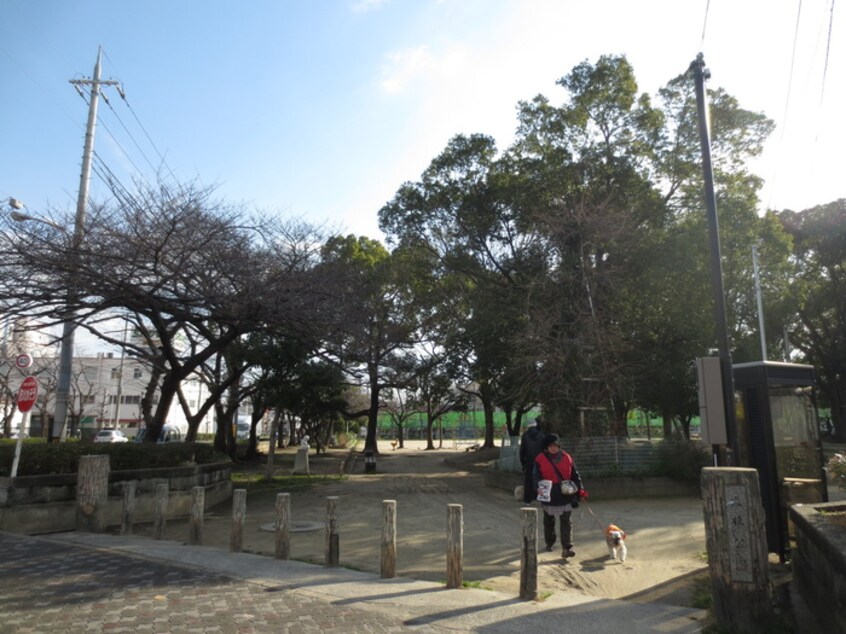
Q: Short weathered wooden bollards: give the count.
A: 9